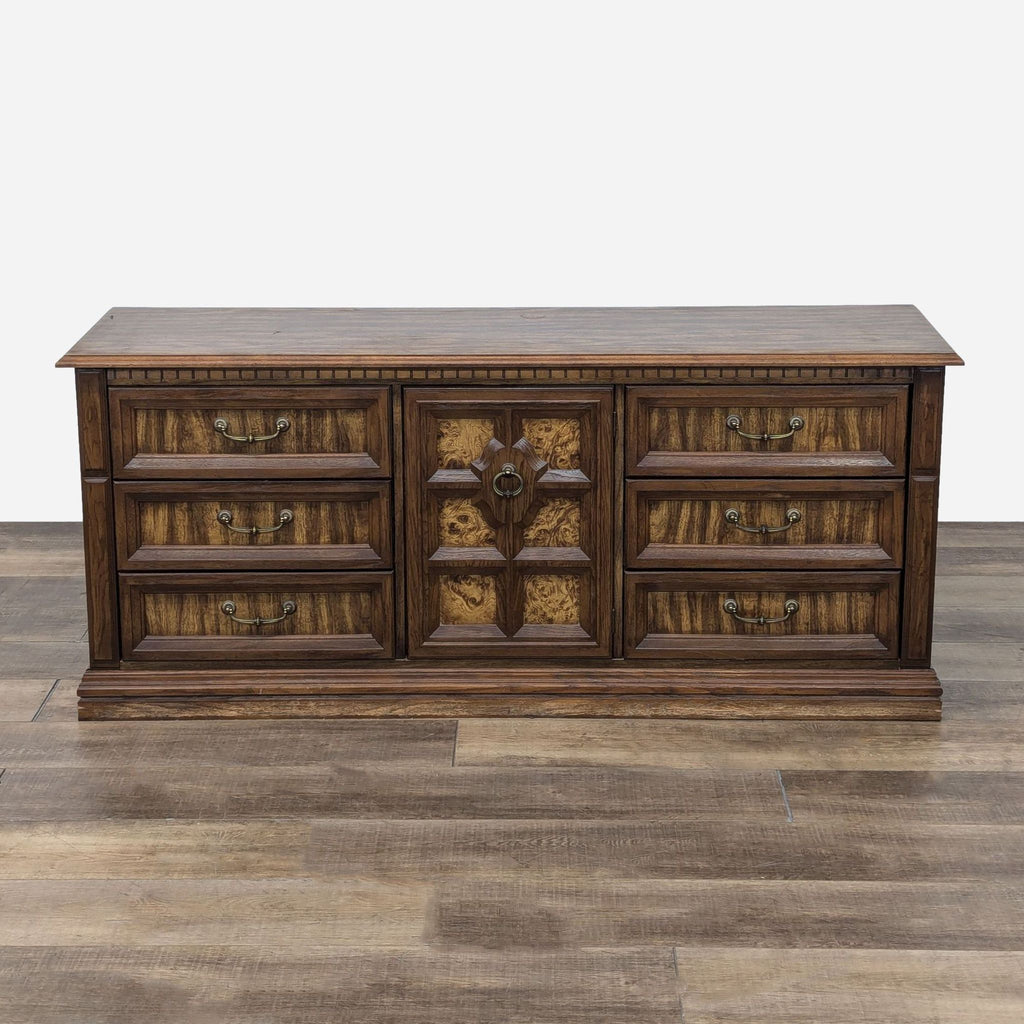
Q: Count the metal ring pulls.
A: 1